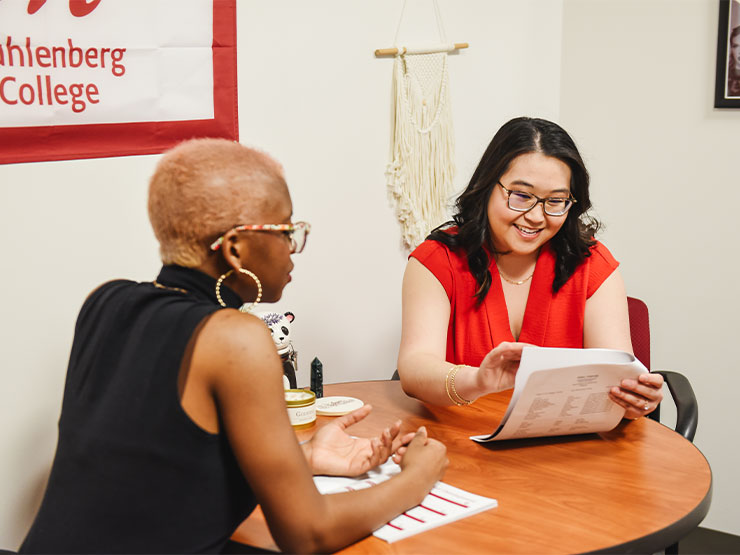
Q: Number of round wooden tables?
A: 1